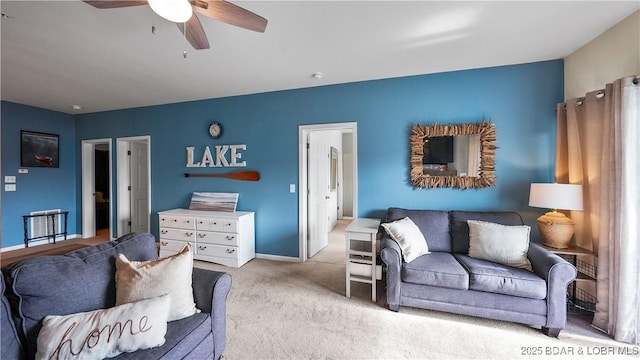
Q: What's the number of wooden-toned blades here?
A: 3